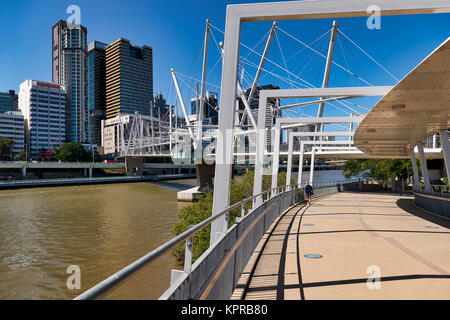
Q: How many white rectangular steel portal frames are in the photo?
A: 6